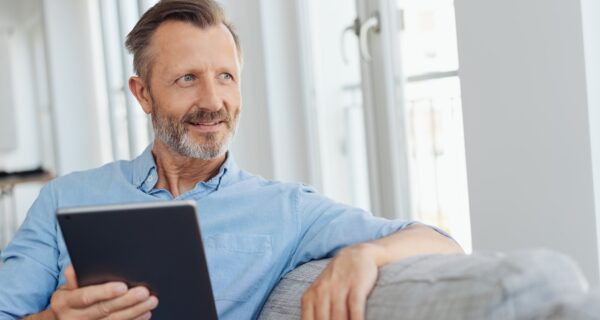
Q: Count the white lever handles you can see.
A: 2